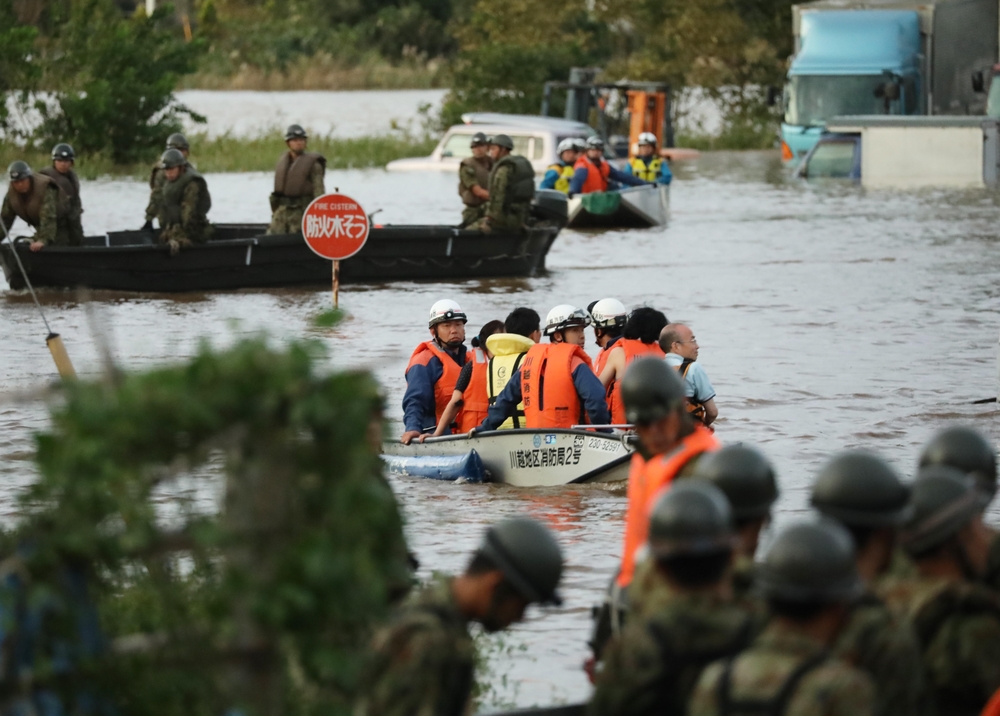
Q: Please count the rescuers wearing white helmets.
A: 7